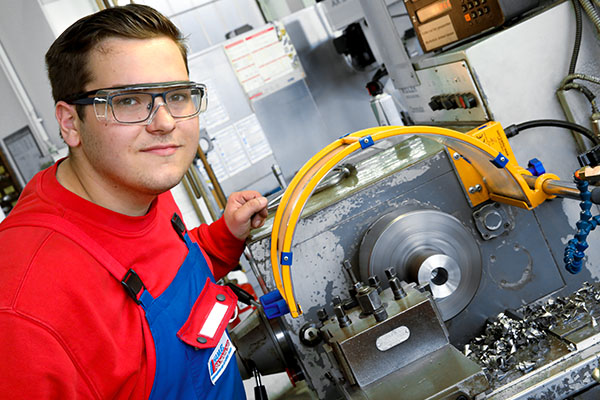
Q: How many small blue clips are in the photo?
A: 3